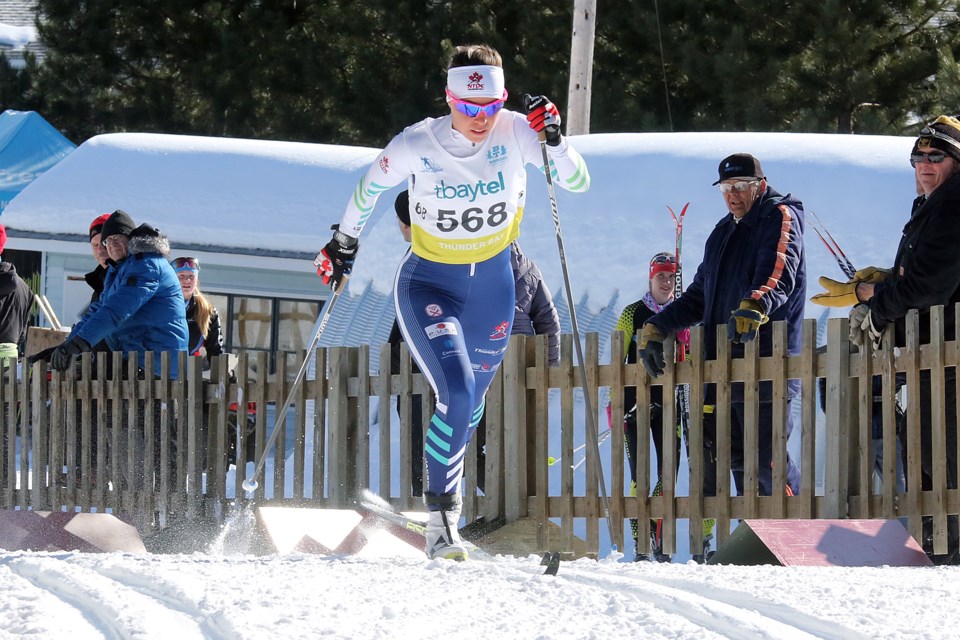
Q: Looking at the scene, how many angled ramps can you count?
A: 3